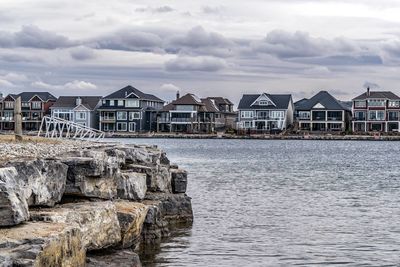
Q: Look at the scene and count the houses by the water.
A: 7